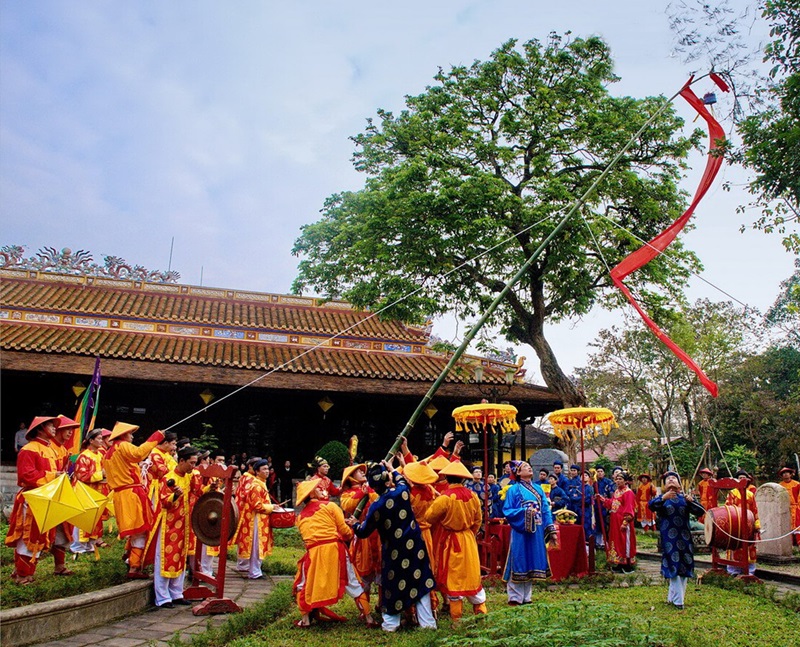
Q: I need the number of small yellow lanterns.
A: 4